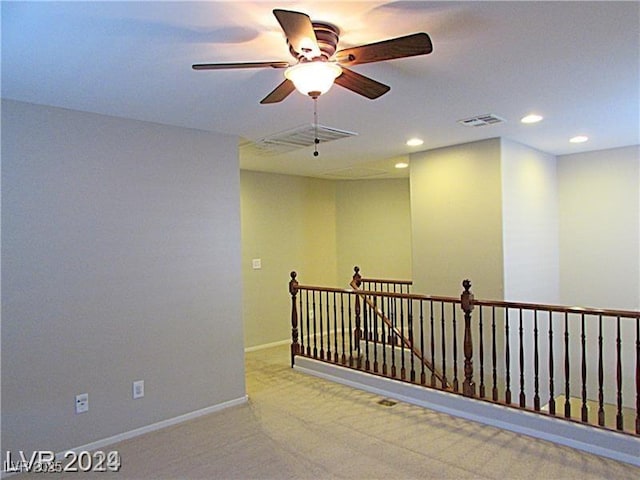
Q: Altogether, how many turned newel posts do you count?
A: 3